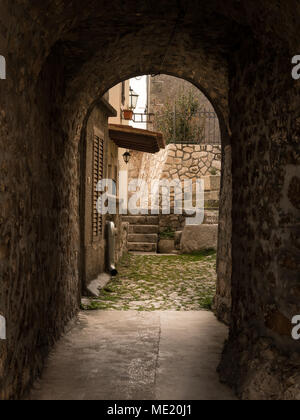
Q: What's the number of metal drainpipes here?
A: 1